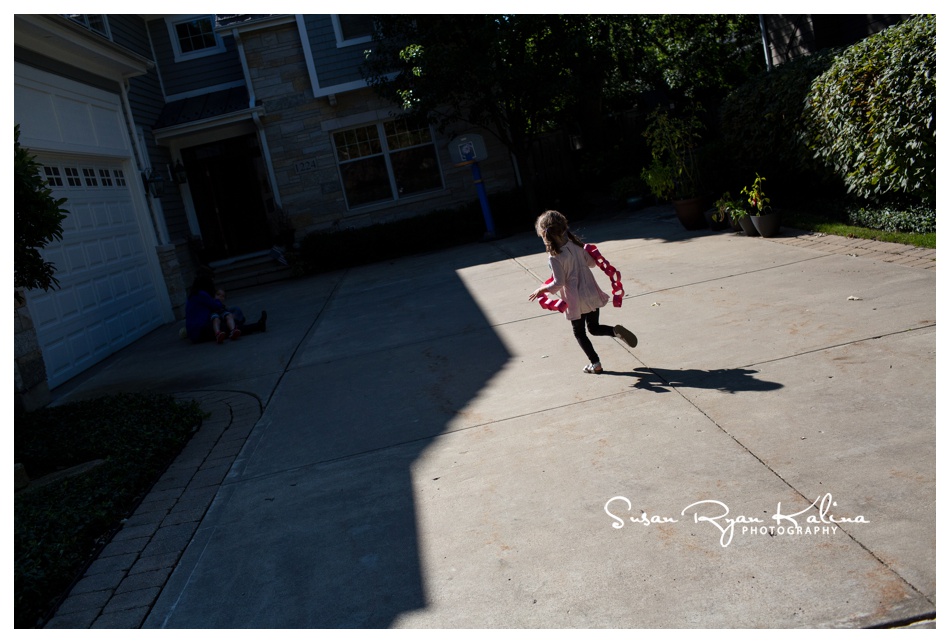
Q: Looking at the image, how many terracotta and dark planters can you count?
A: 5